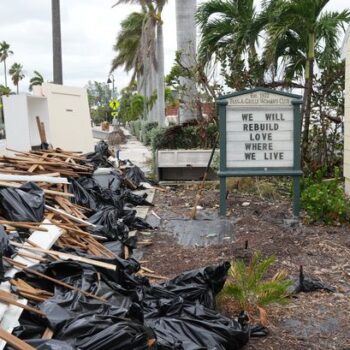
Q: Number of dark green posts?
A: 2